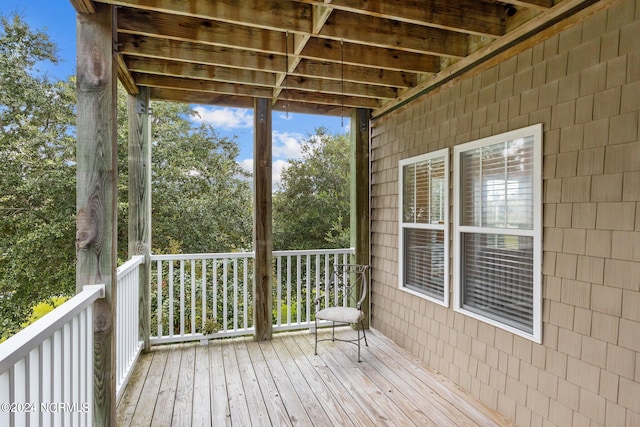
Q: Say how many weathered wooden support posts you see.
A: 4